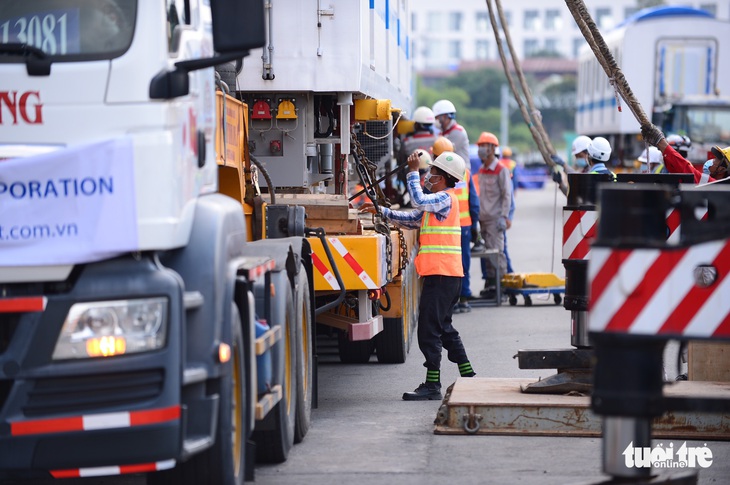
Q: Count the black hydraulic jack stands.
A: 2